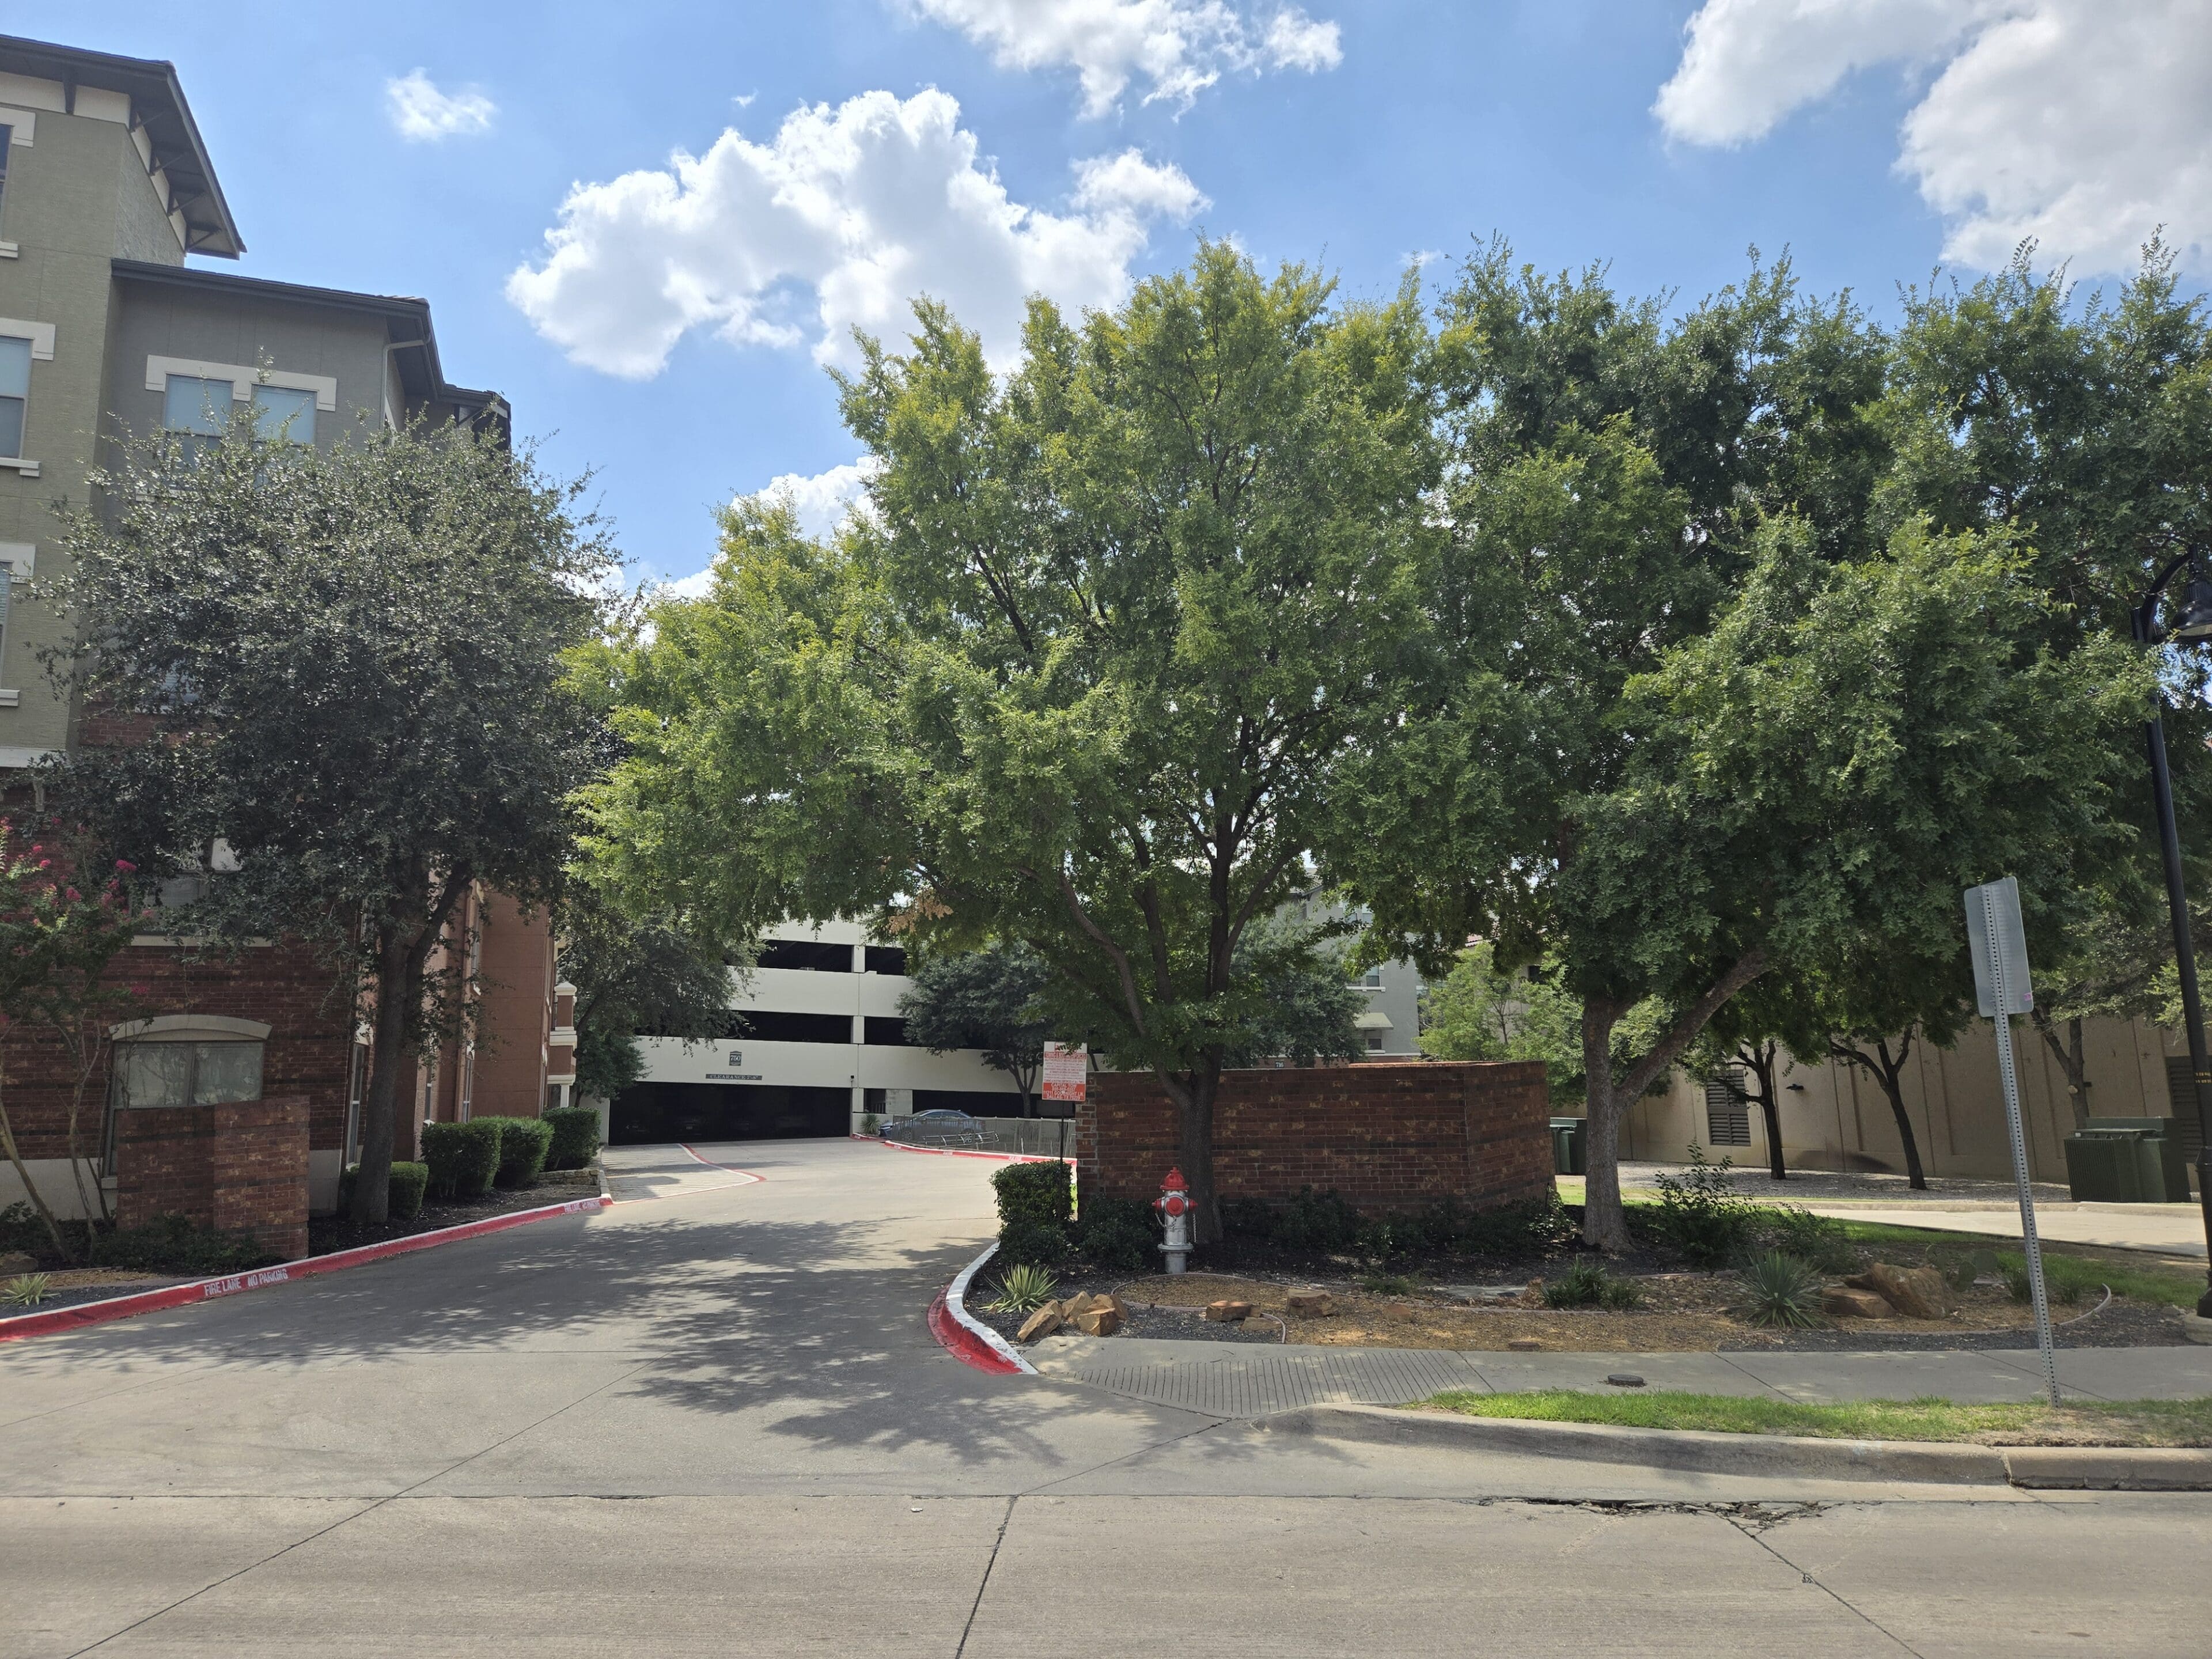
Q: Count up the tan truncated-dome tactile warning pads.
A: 0